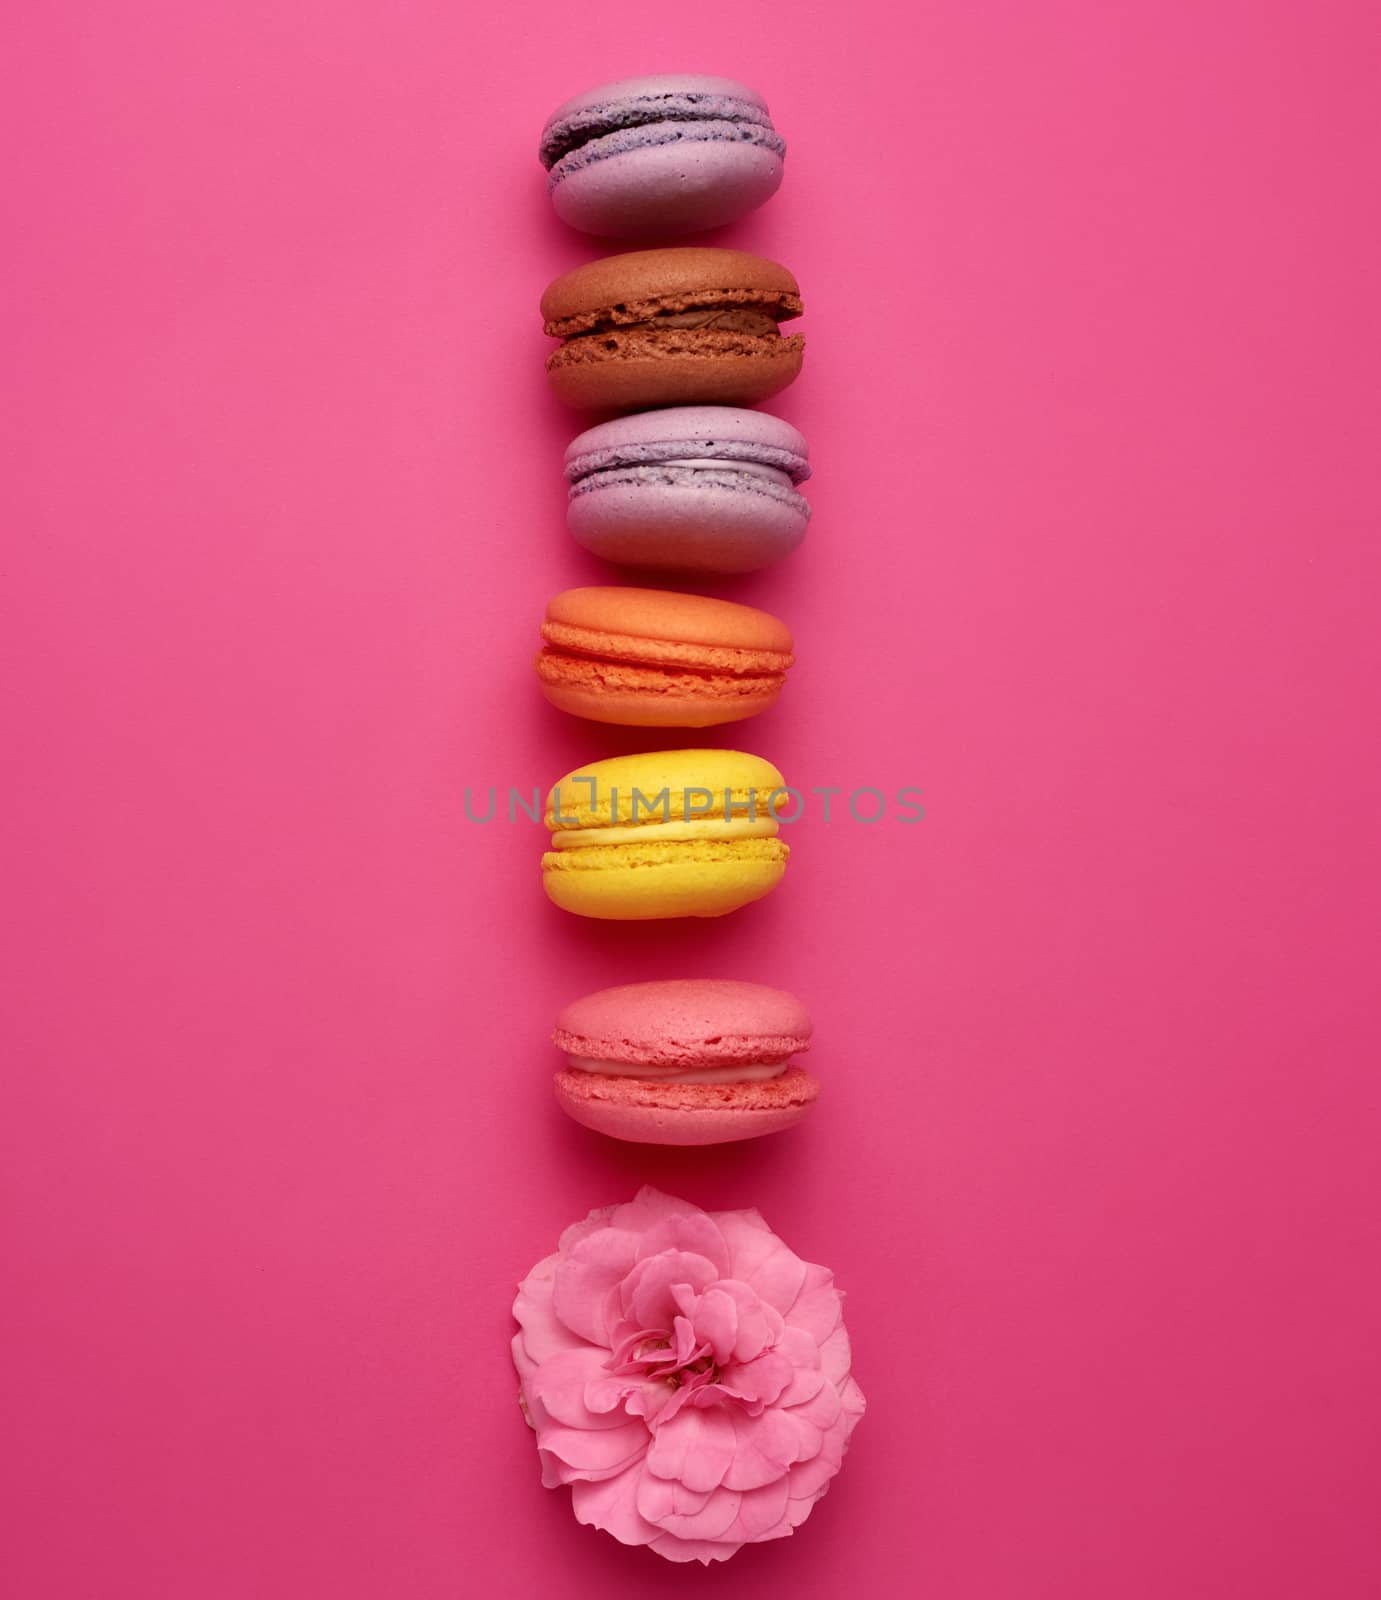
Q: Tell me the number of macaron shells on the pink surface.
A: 12